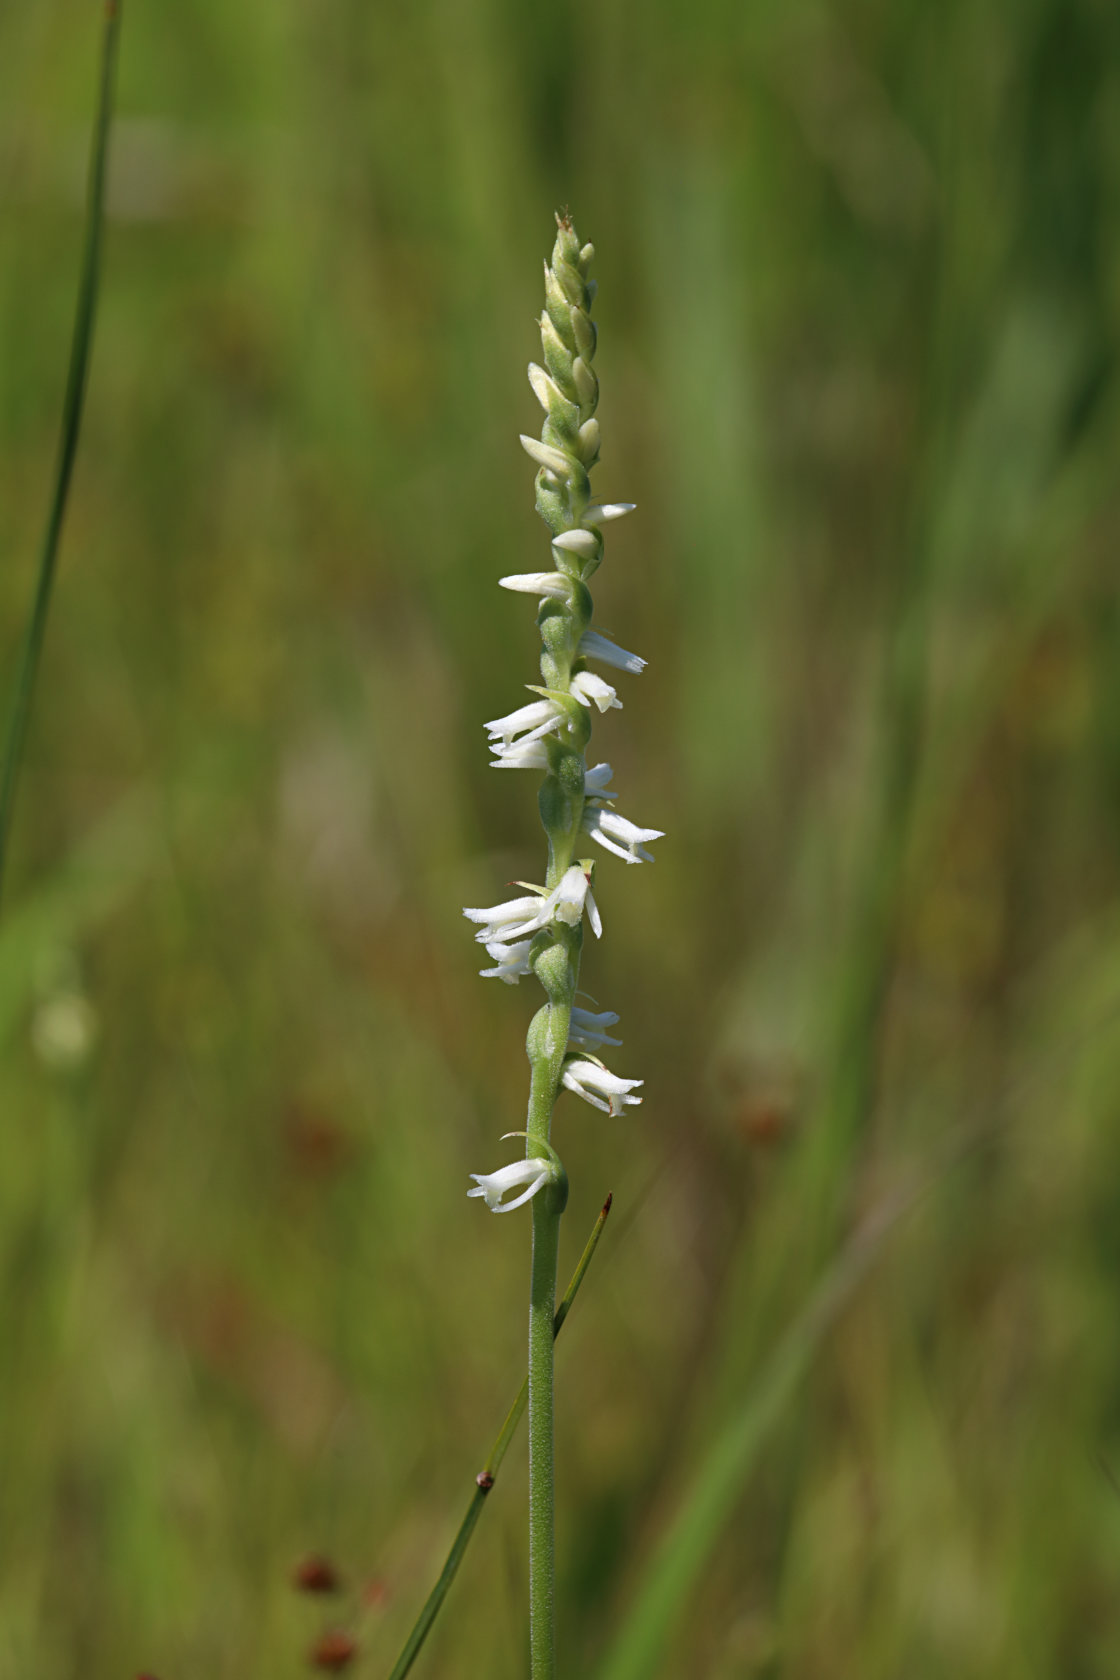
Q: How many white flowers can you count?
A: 12